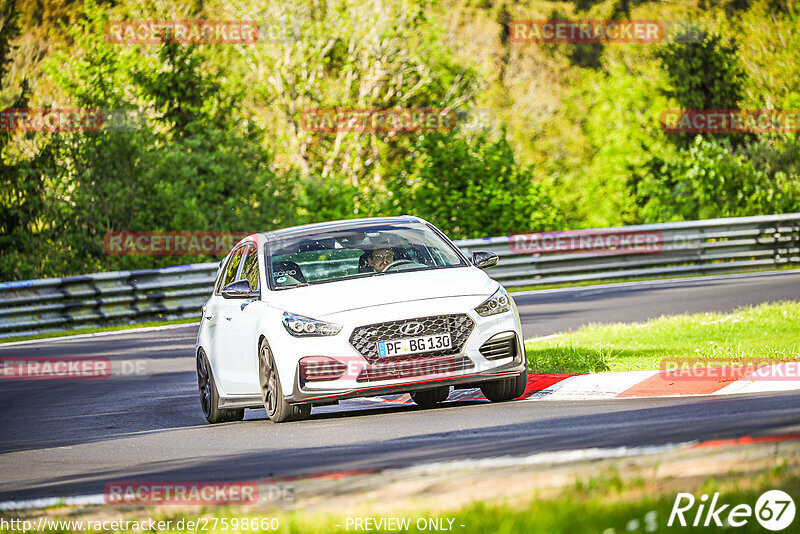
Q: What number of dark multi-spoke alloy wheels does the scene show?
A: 2